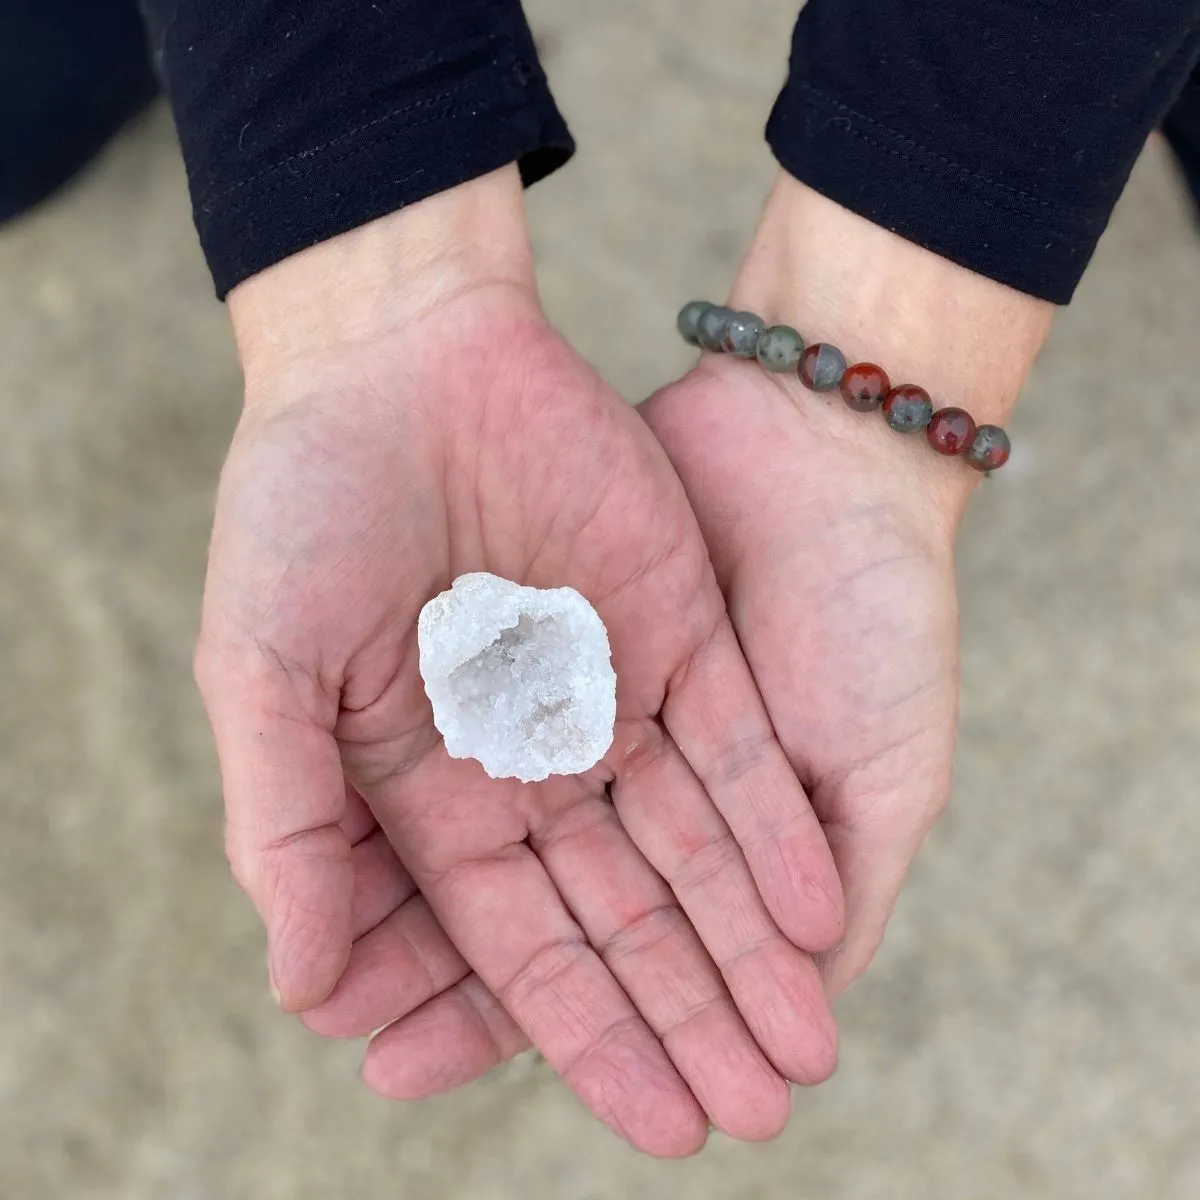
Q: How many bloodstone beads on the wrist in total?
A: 9